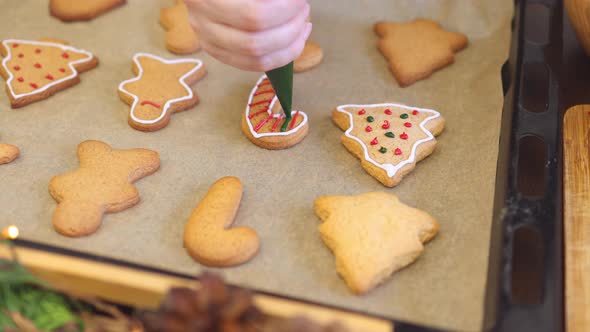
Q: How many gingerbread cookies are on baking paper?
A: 12